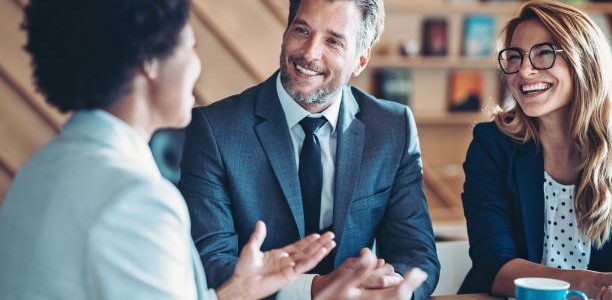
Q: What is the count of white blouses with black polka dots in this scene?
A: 1